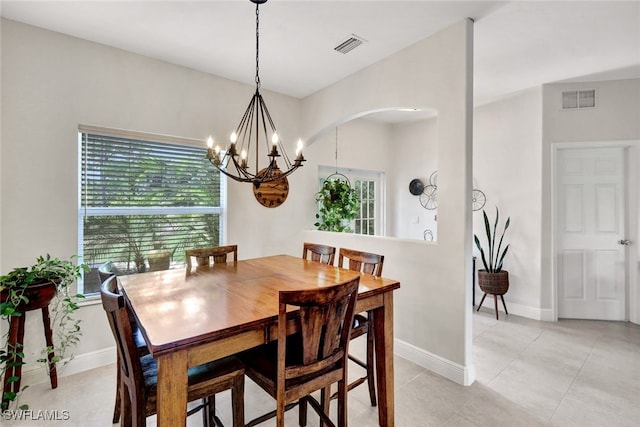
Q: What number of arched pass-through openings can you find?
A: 1